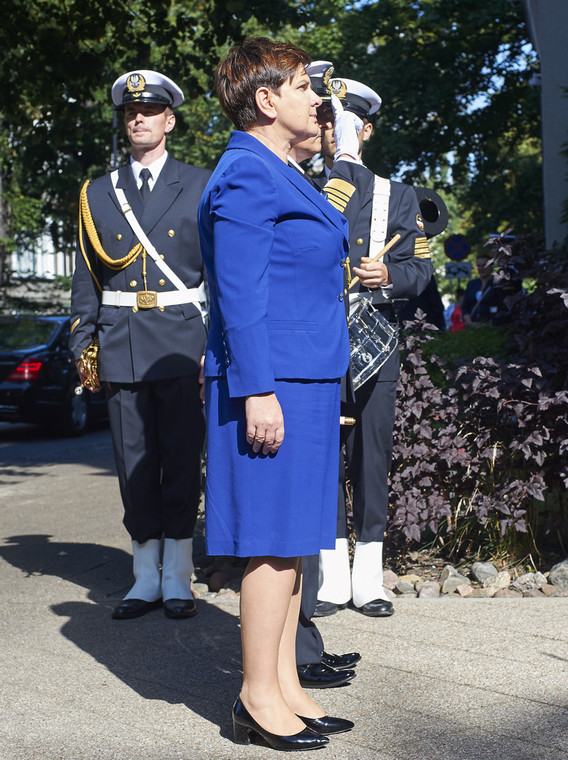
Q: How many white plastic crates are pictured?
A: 0